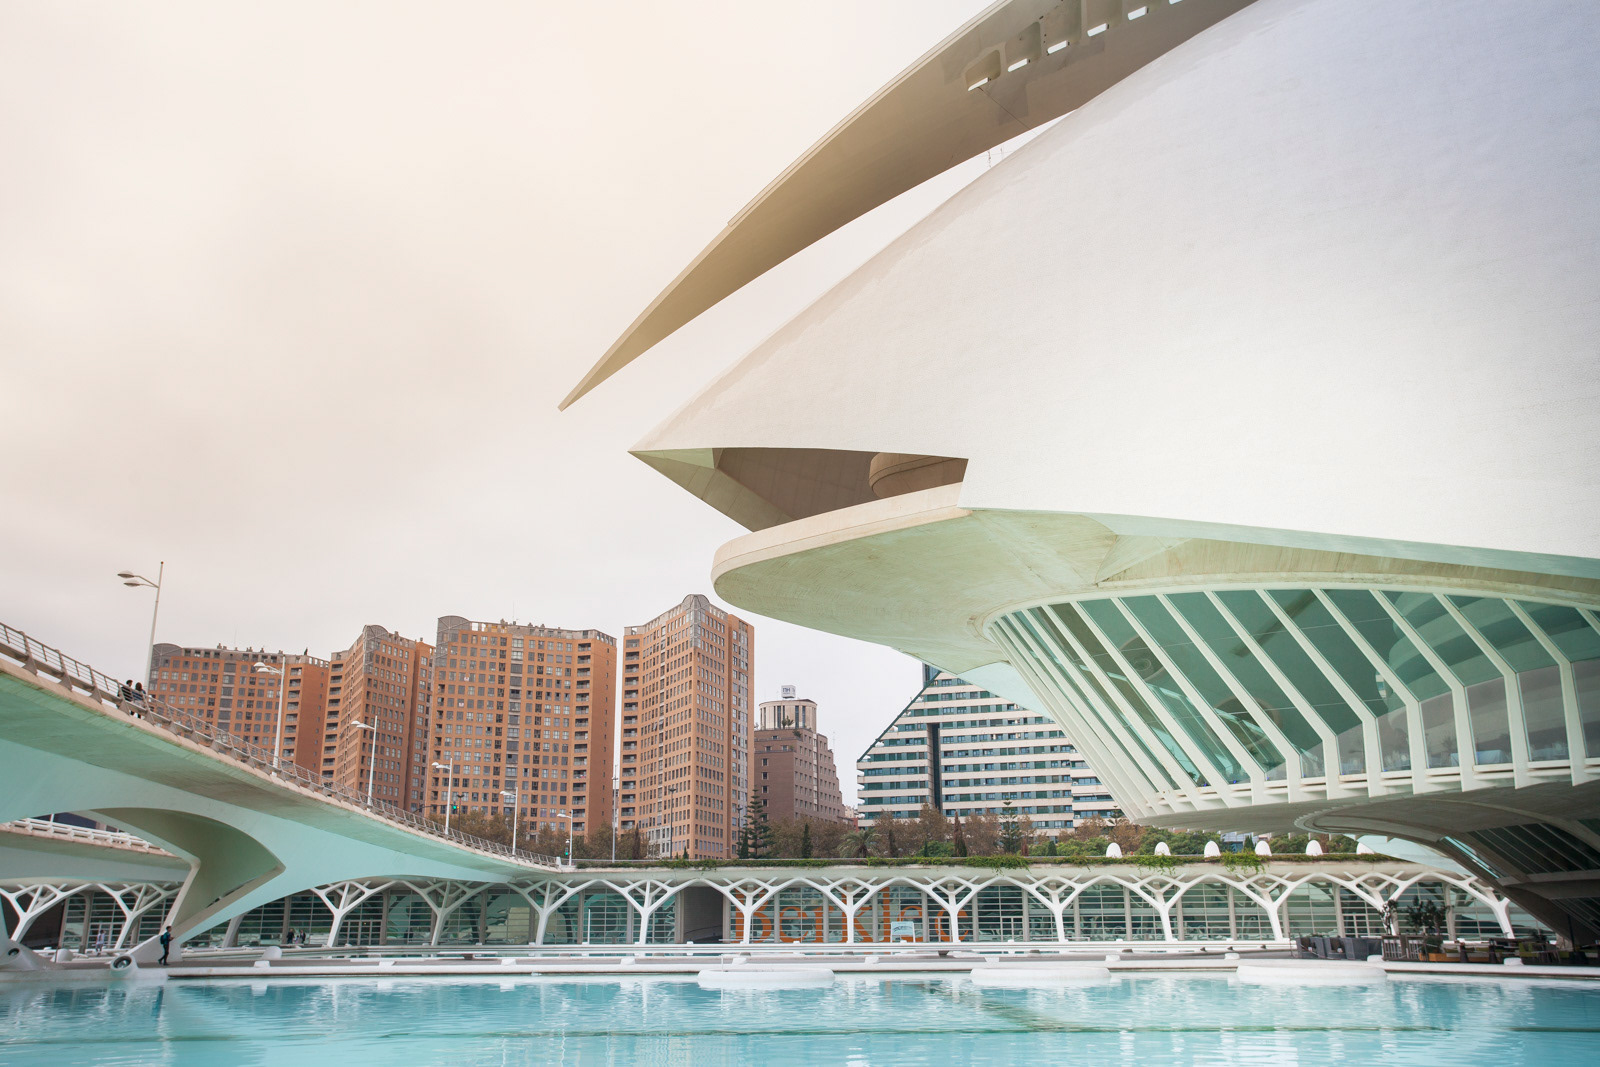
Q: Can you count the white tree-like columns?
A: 14